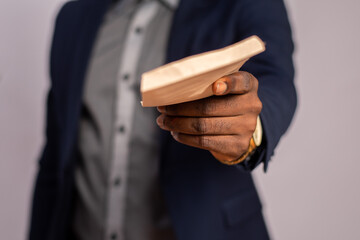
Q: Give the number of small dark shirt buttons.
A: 5